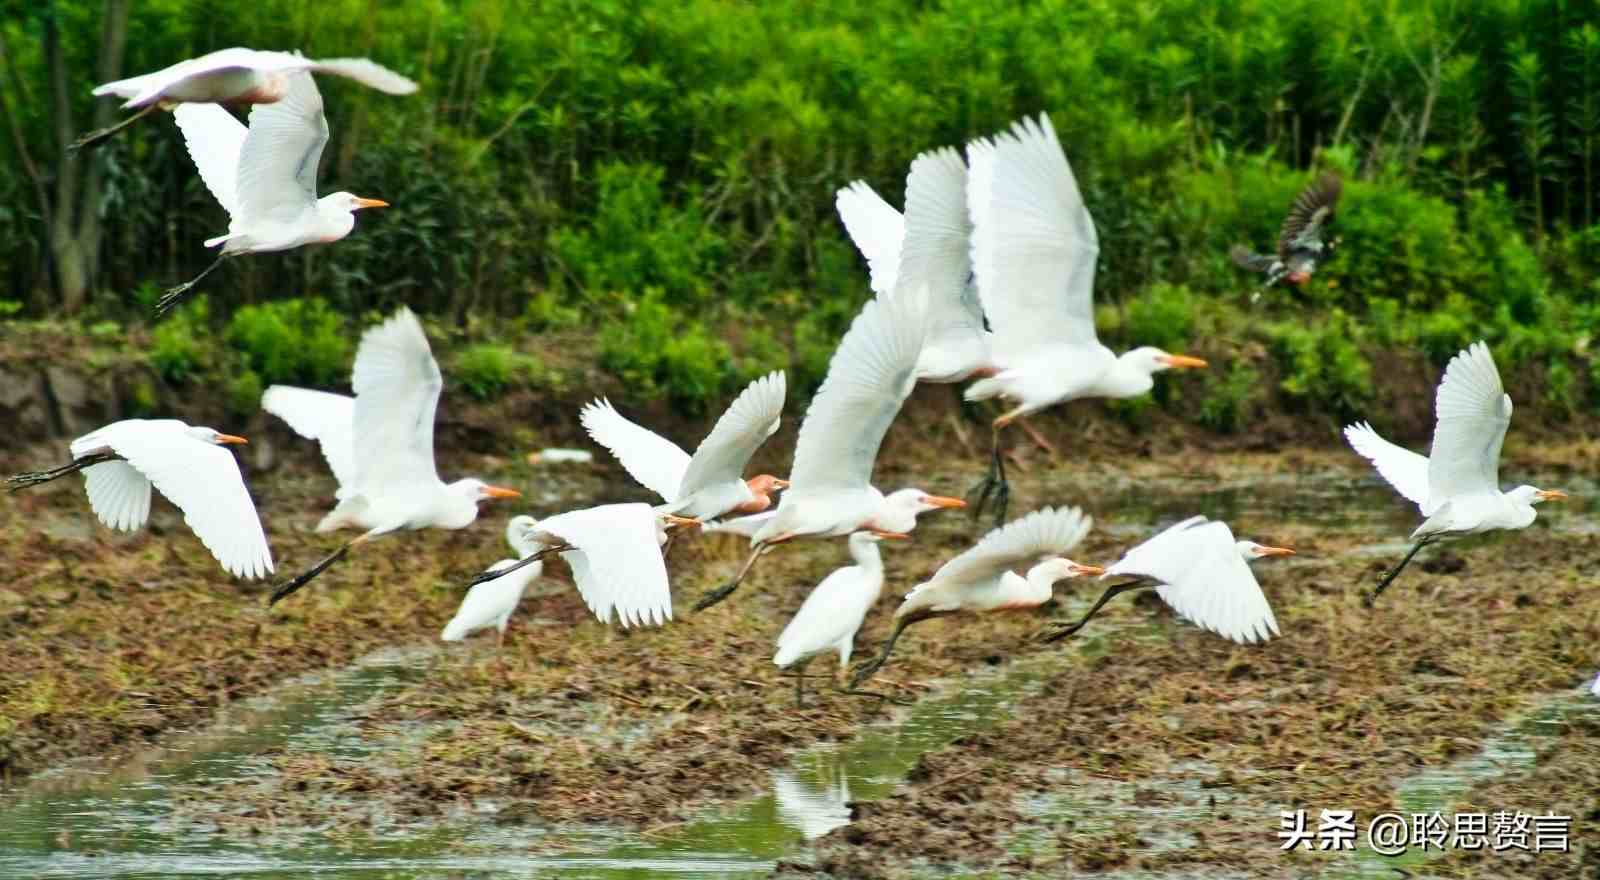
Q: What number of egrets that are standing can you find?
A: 2